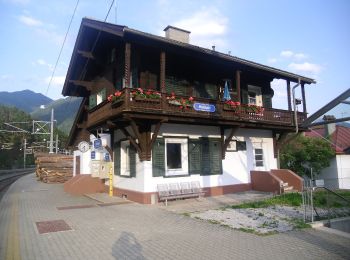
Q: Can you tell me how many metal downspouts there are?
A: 1